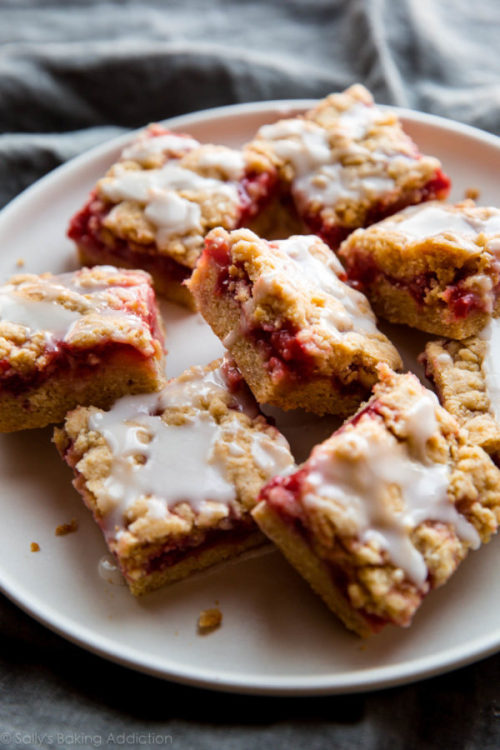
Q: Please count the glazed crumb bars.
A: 8